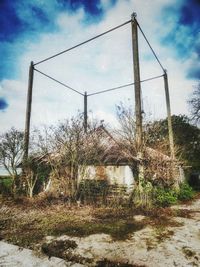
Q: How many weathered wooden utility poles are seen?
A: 4